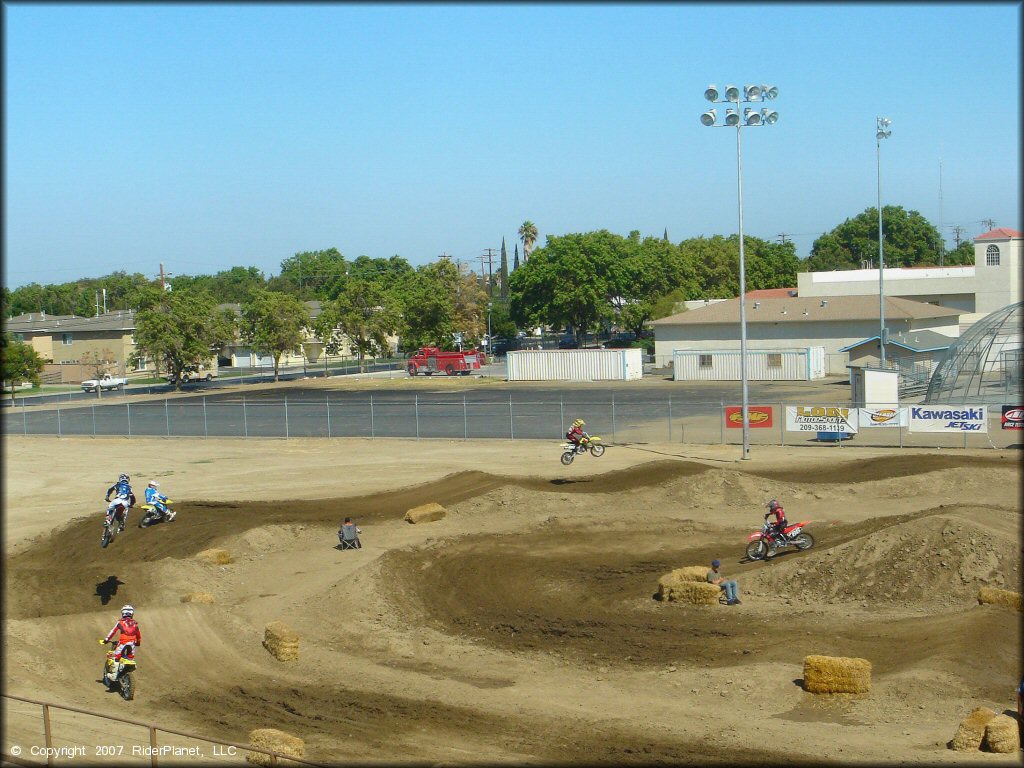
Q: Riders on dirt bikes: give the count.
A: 5